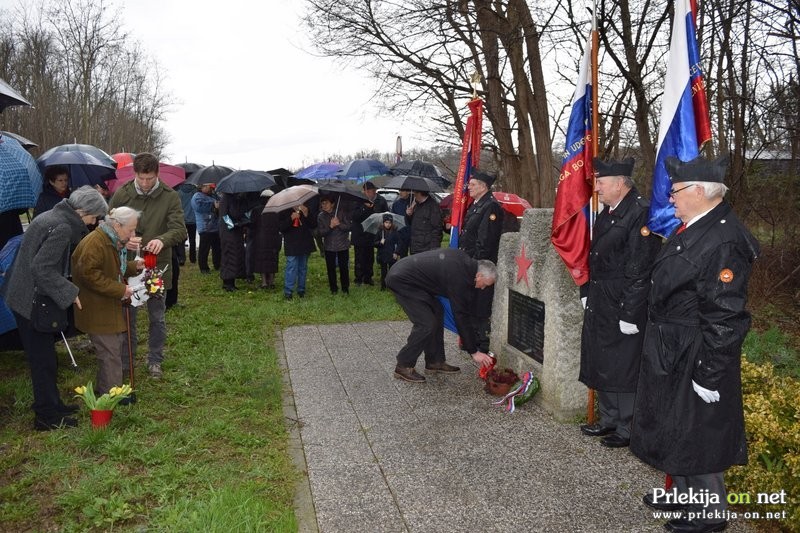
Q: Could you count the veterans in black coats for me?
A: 3